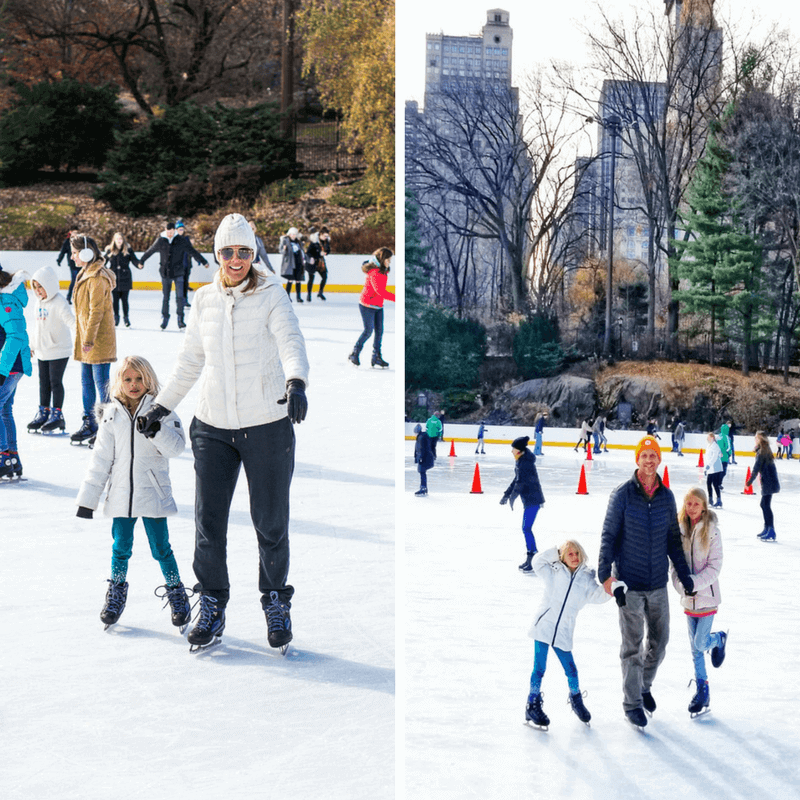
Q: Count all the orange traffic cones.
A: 7